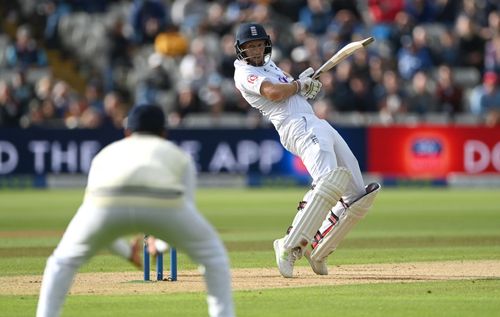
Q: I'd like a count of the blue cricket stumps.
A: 3